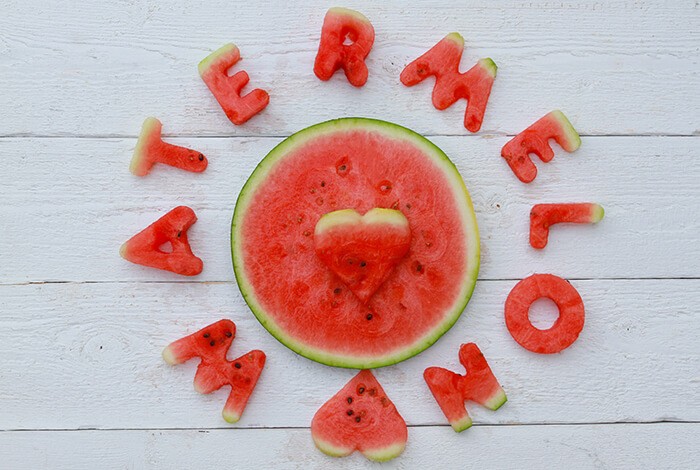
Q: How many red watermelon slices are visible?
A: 13